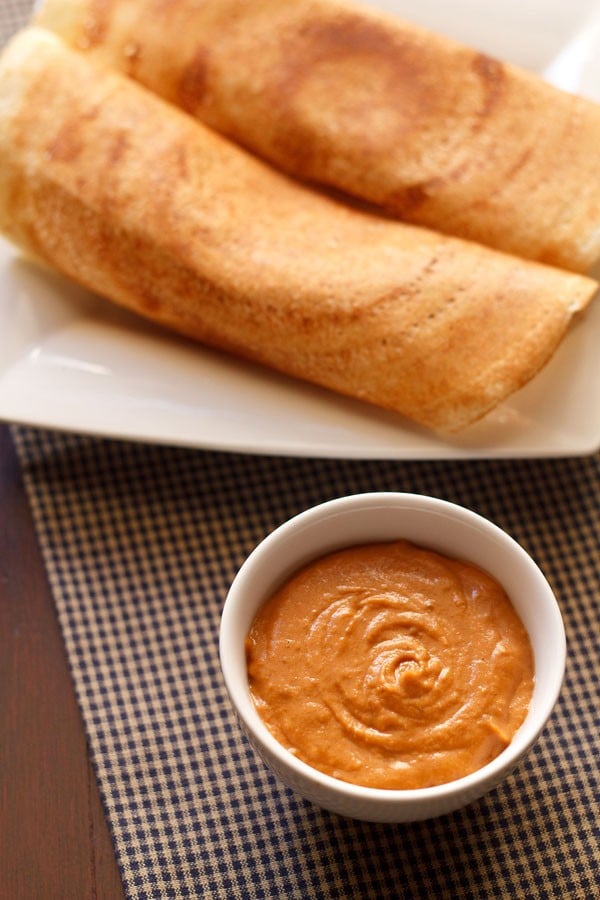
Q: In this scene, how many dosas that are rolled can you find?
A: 2